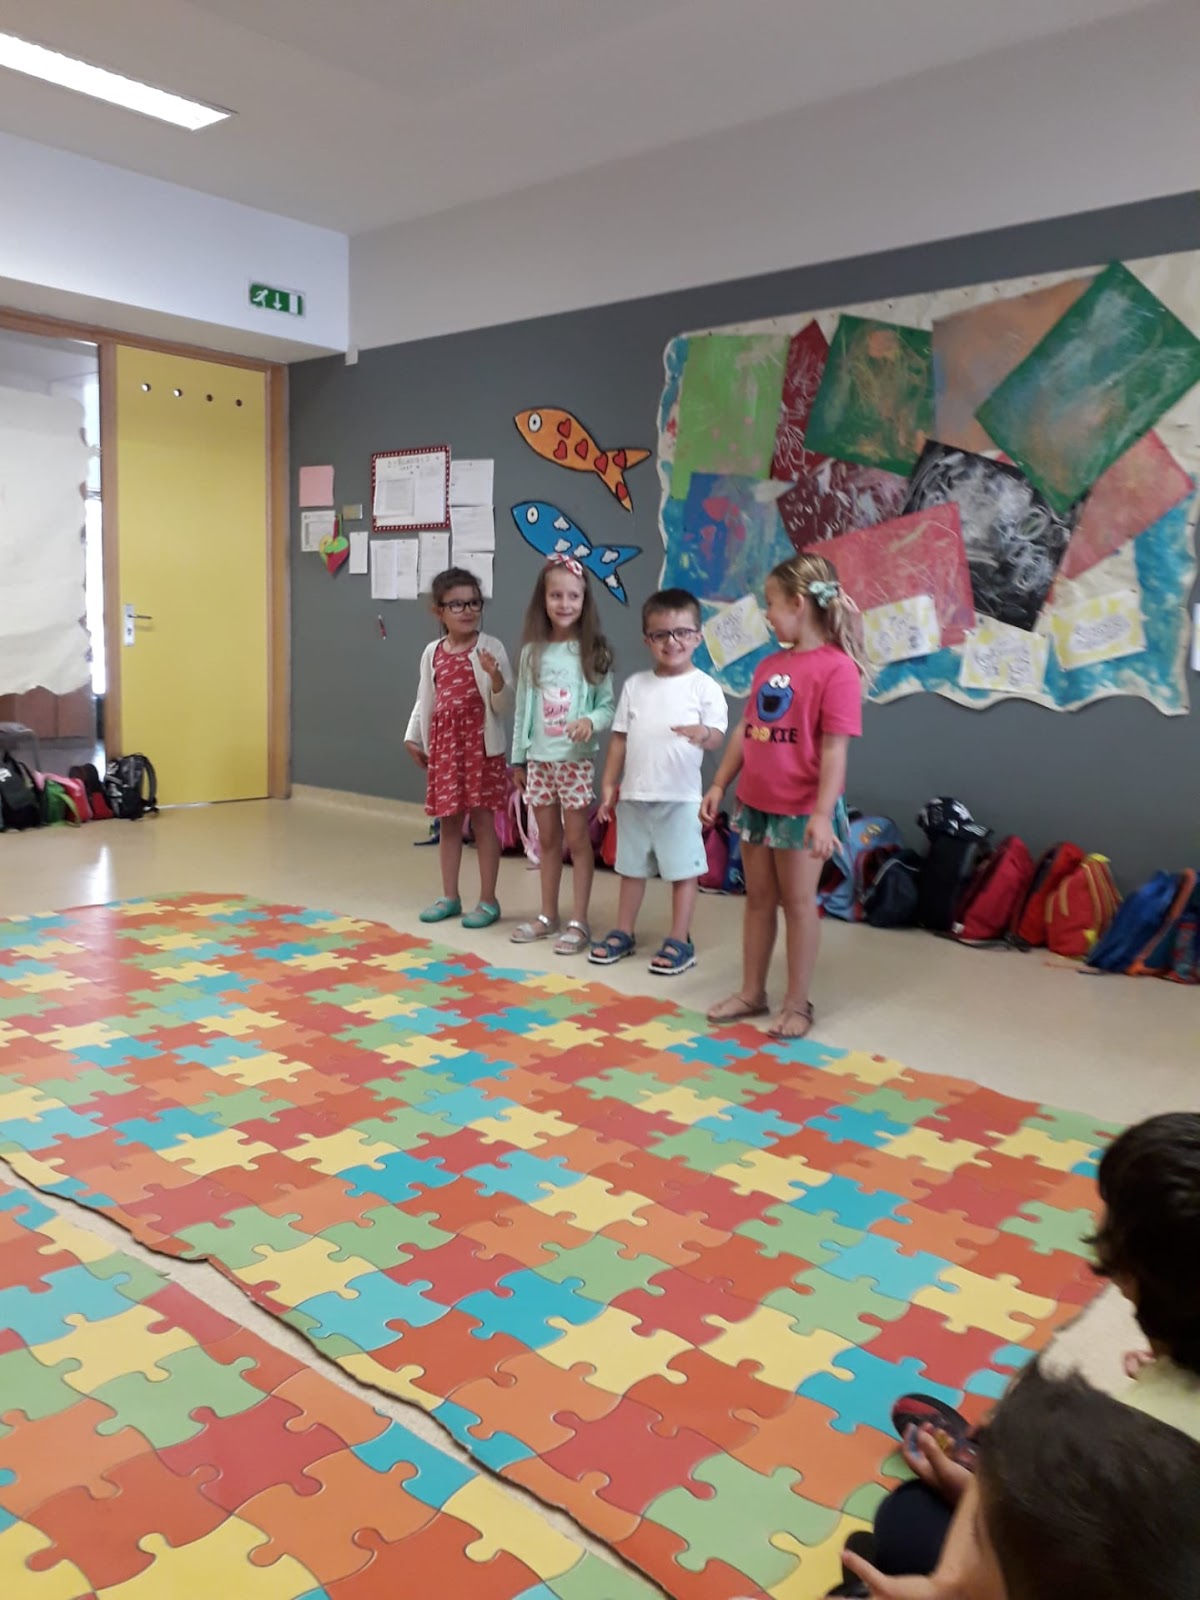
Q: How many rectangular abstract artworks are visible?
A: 10